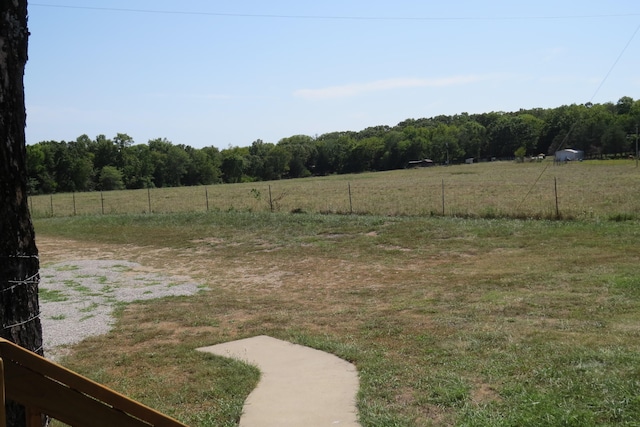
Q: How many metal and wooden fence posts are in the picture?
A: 10